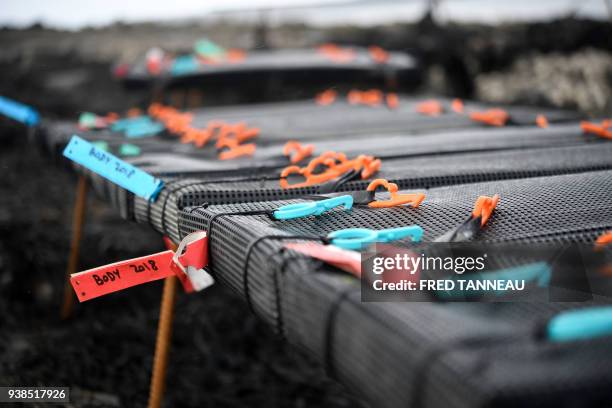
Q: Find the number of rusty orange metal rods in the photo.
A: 2